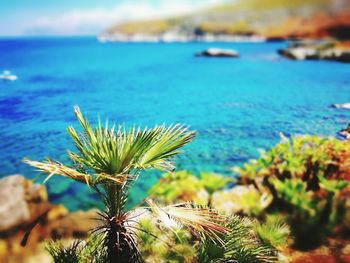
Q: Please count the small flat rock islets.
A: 1